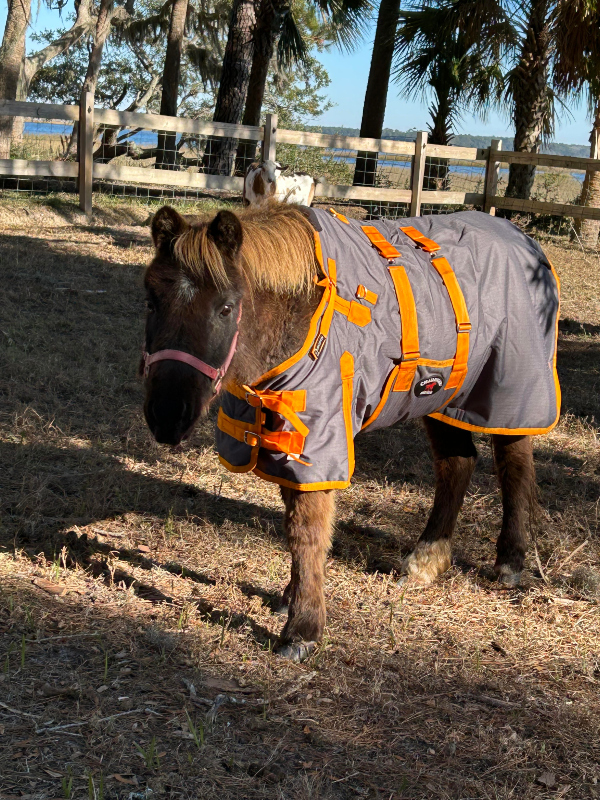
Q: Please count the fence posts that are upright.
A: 4